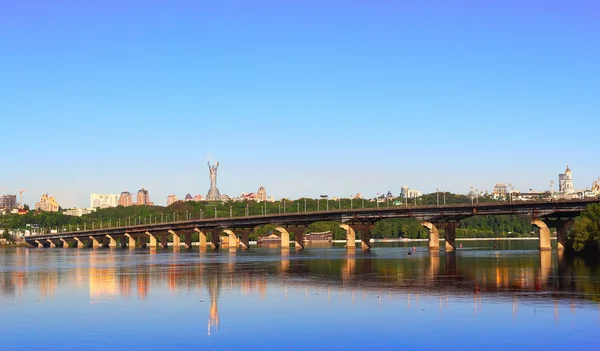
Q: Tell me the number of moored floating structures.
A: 3